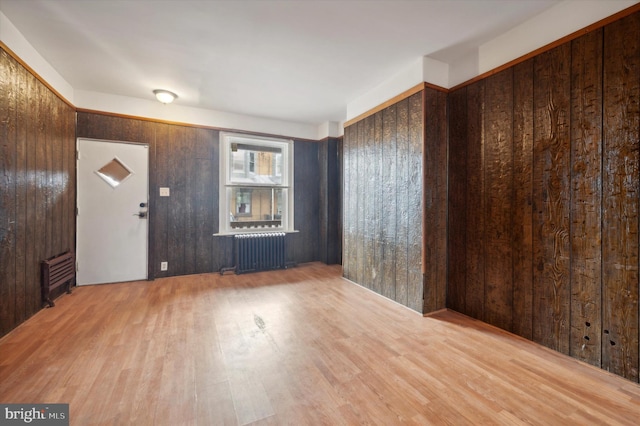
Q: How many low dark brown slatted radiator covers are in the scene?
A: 1